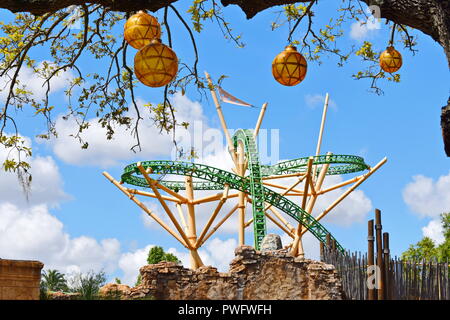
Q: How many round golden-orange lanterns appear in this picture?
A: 4